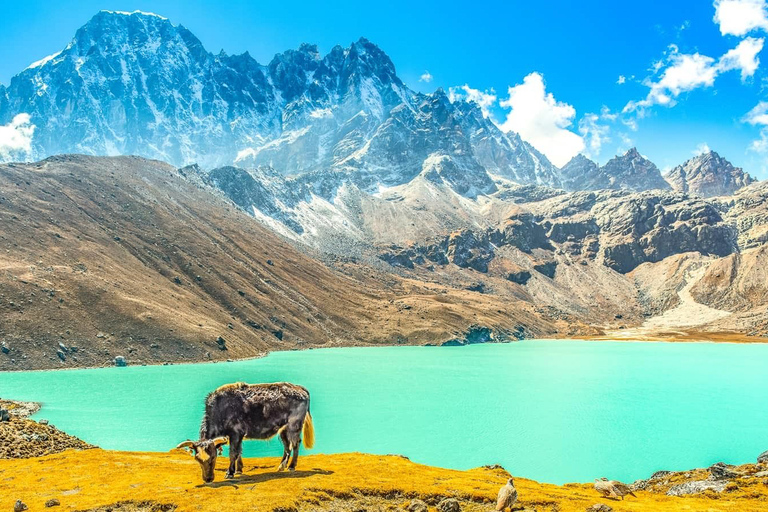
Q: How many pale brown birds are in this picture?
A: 3